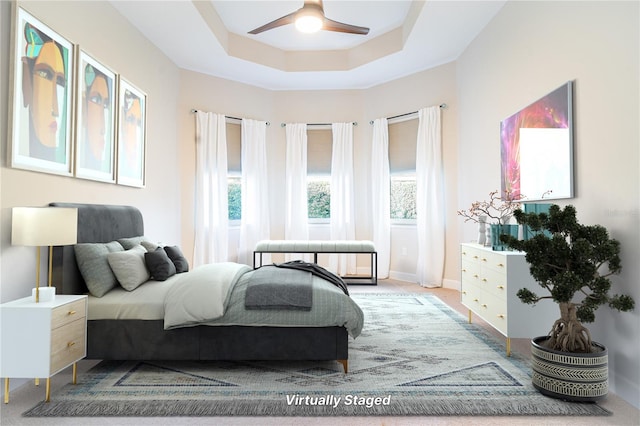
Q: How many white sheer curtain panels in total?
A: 6